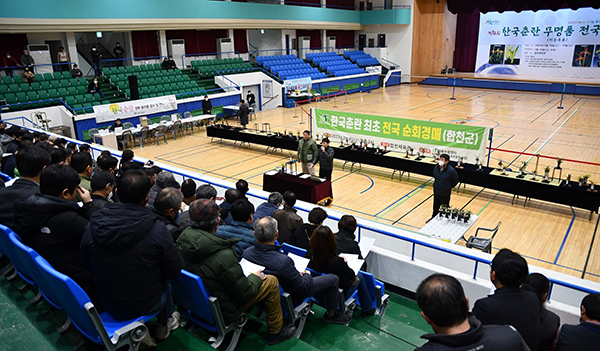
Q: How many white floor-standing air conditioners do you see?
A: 5